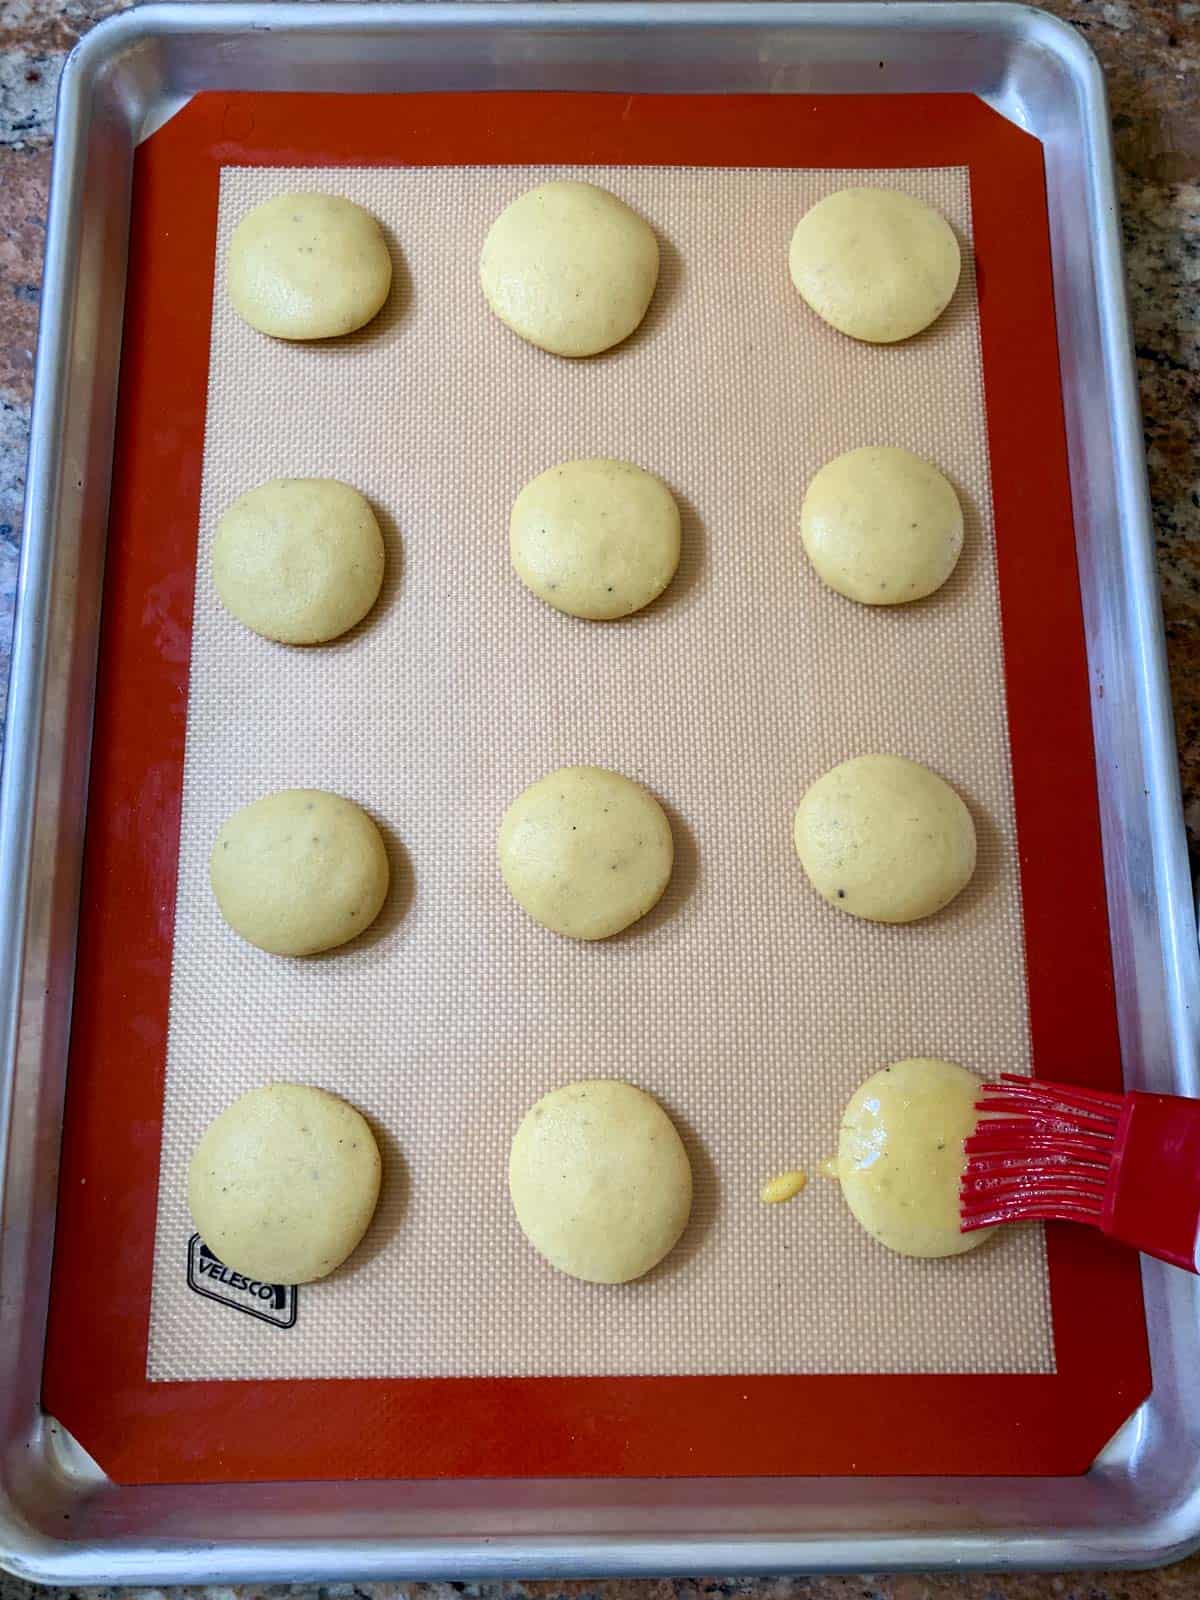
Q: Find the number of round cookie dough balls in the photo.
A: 12